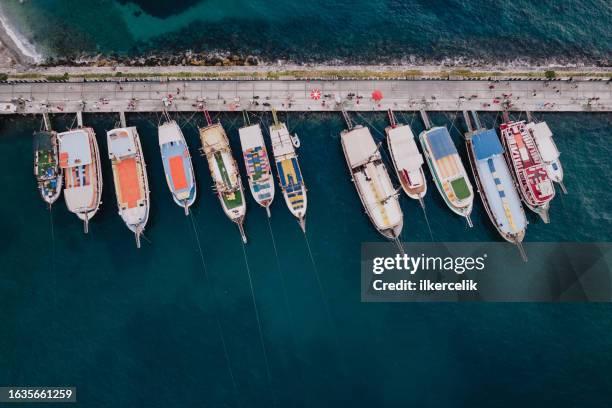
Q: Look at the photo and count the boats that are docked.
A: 13